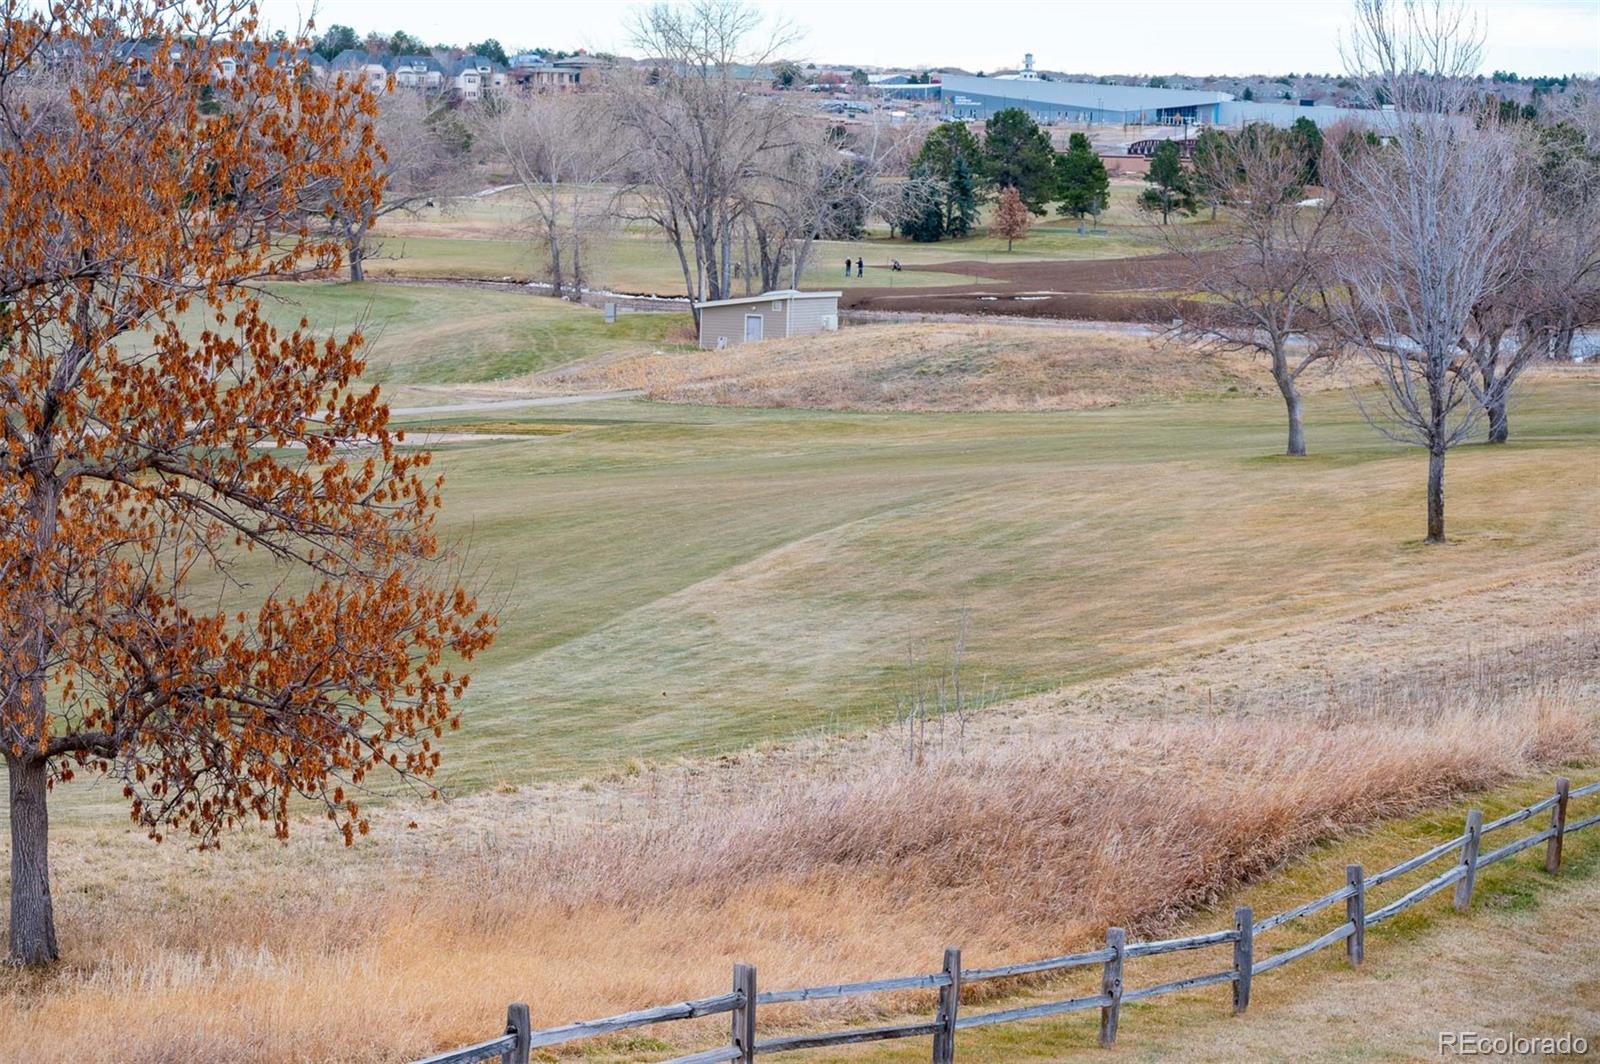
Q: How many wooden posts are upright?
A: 8